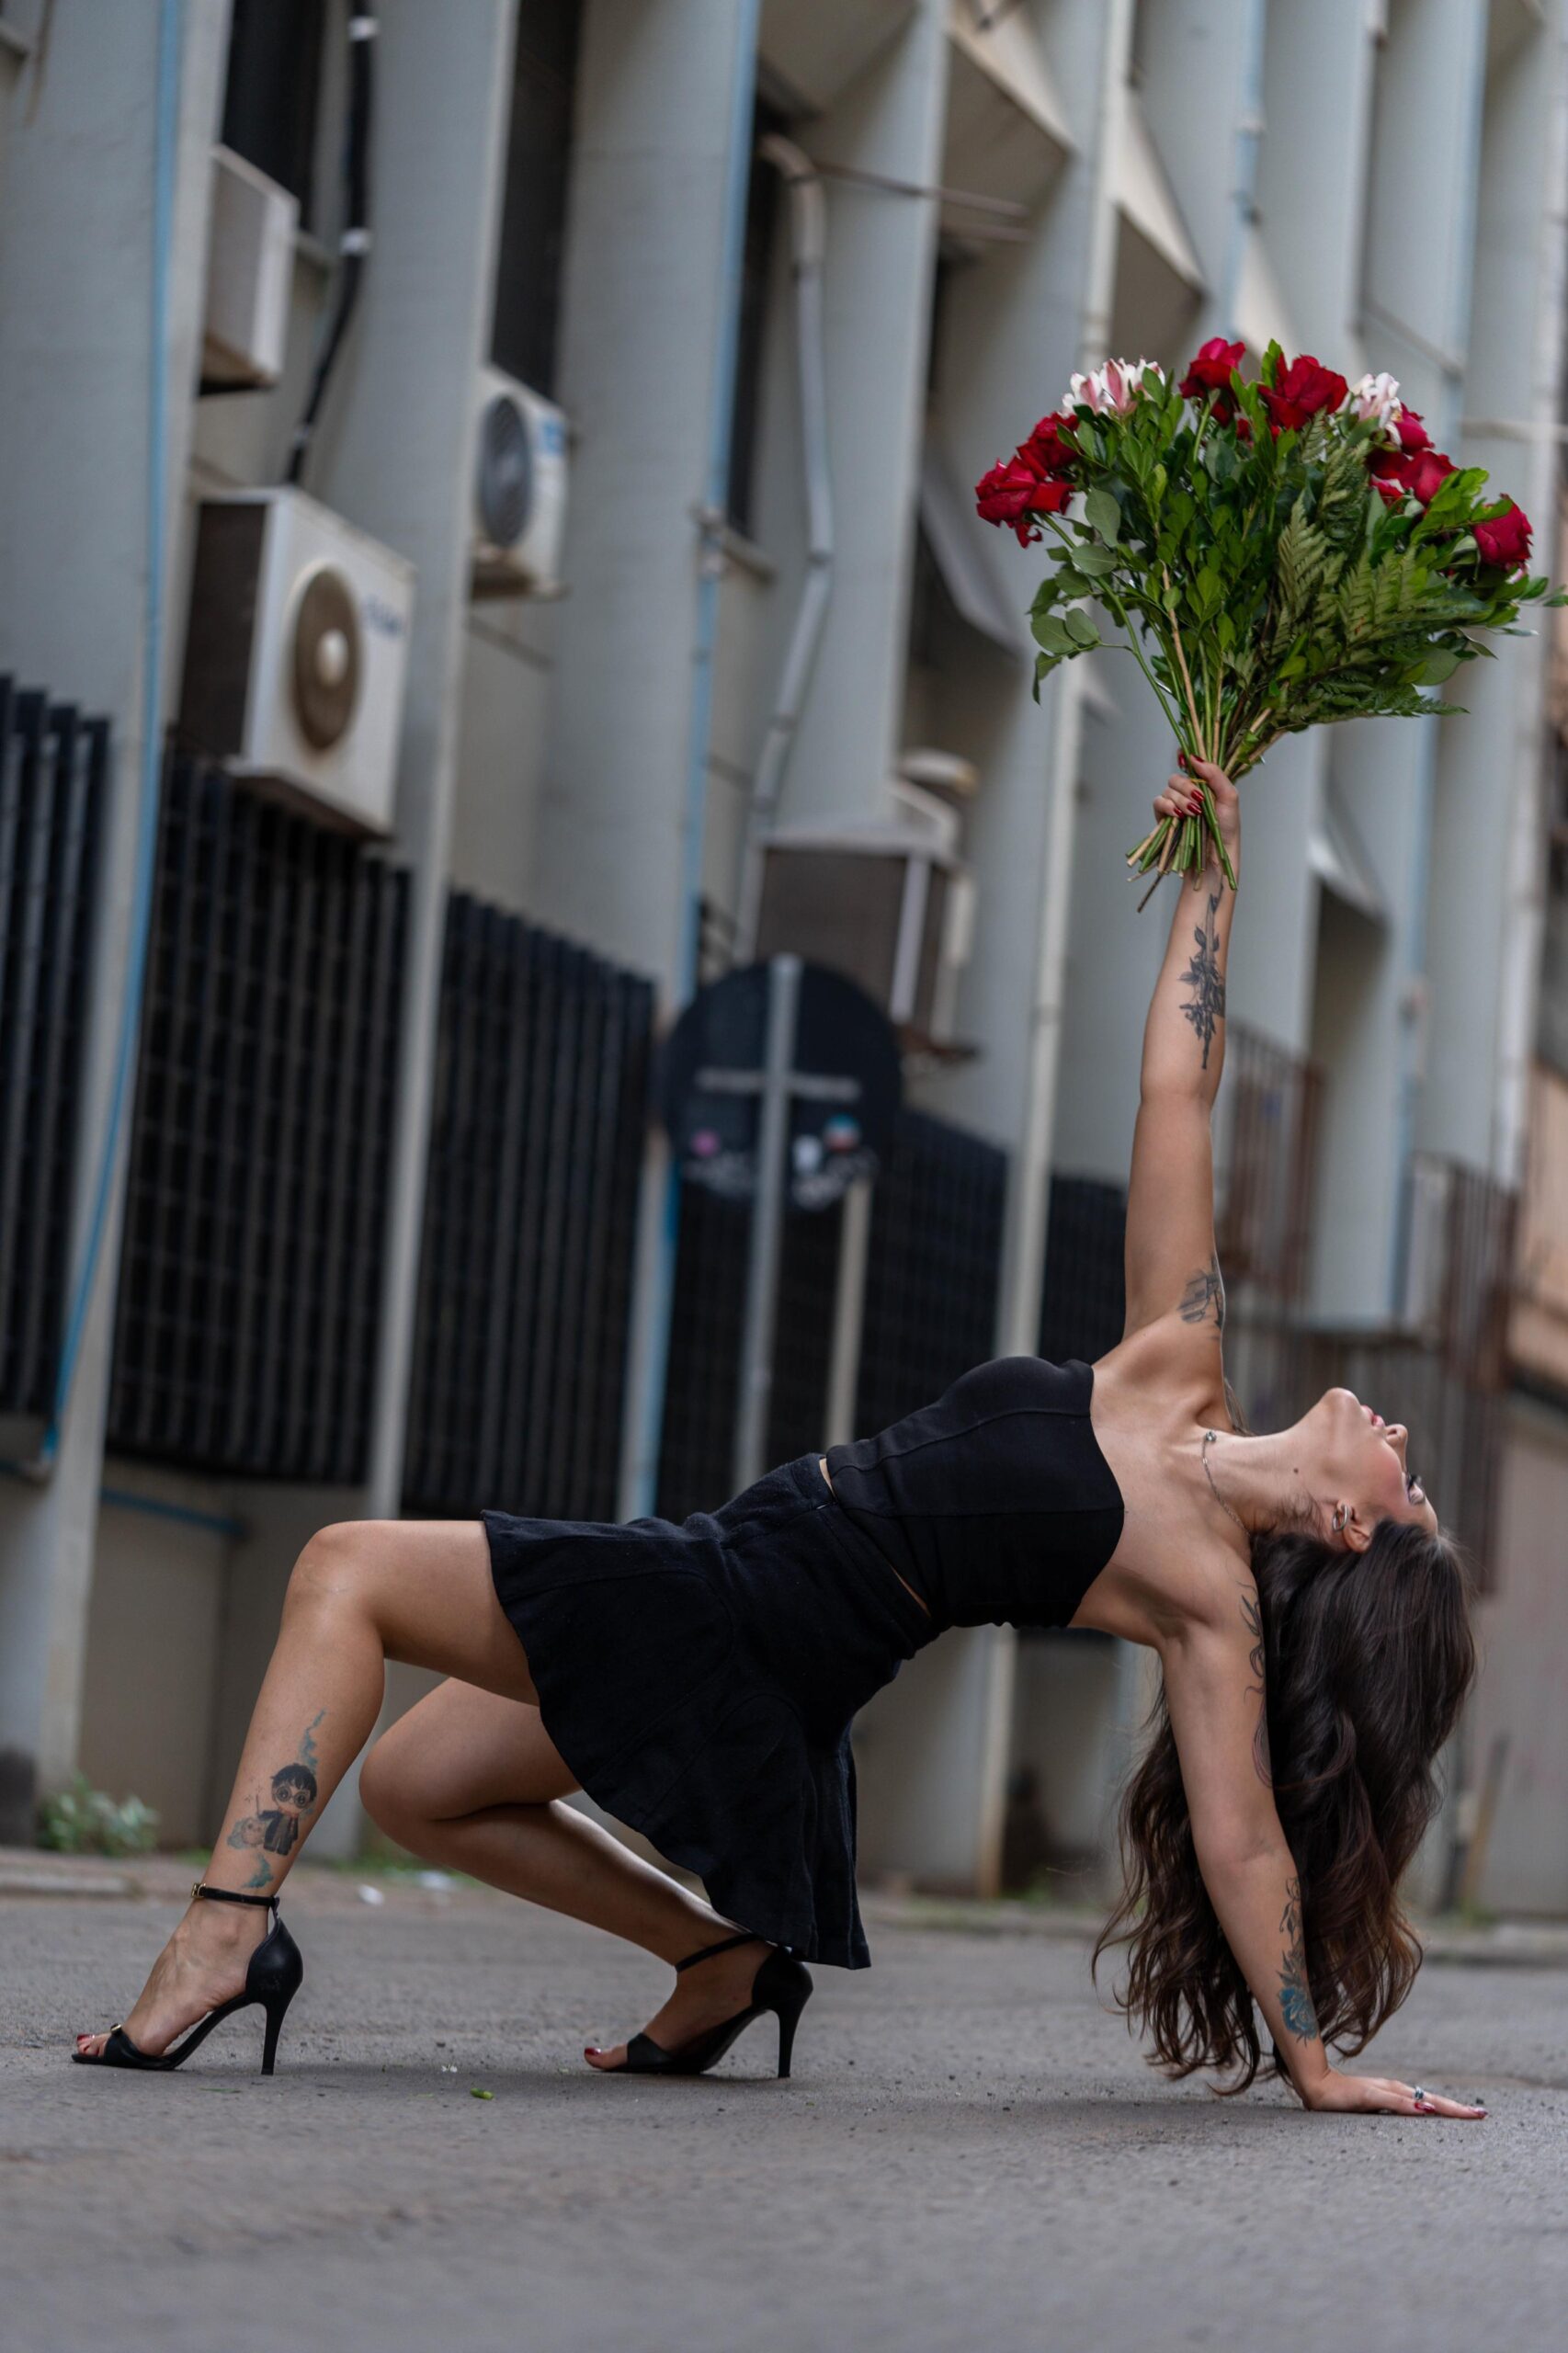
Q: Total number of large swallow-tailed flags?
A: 0